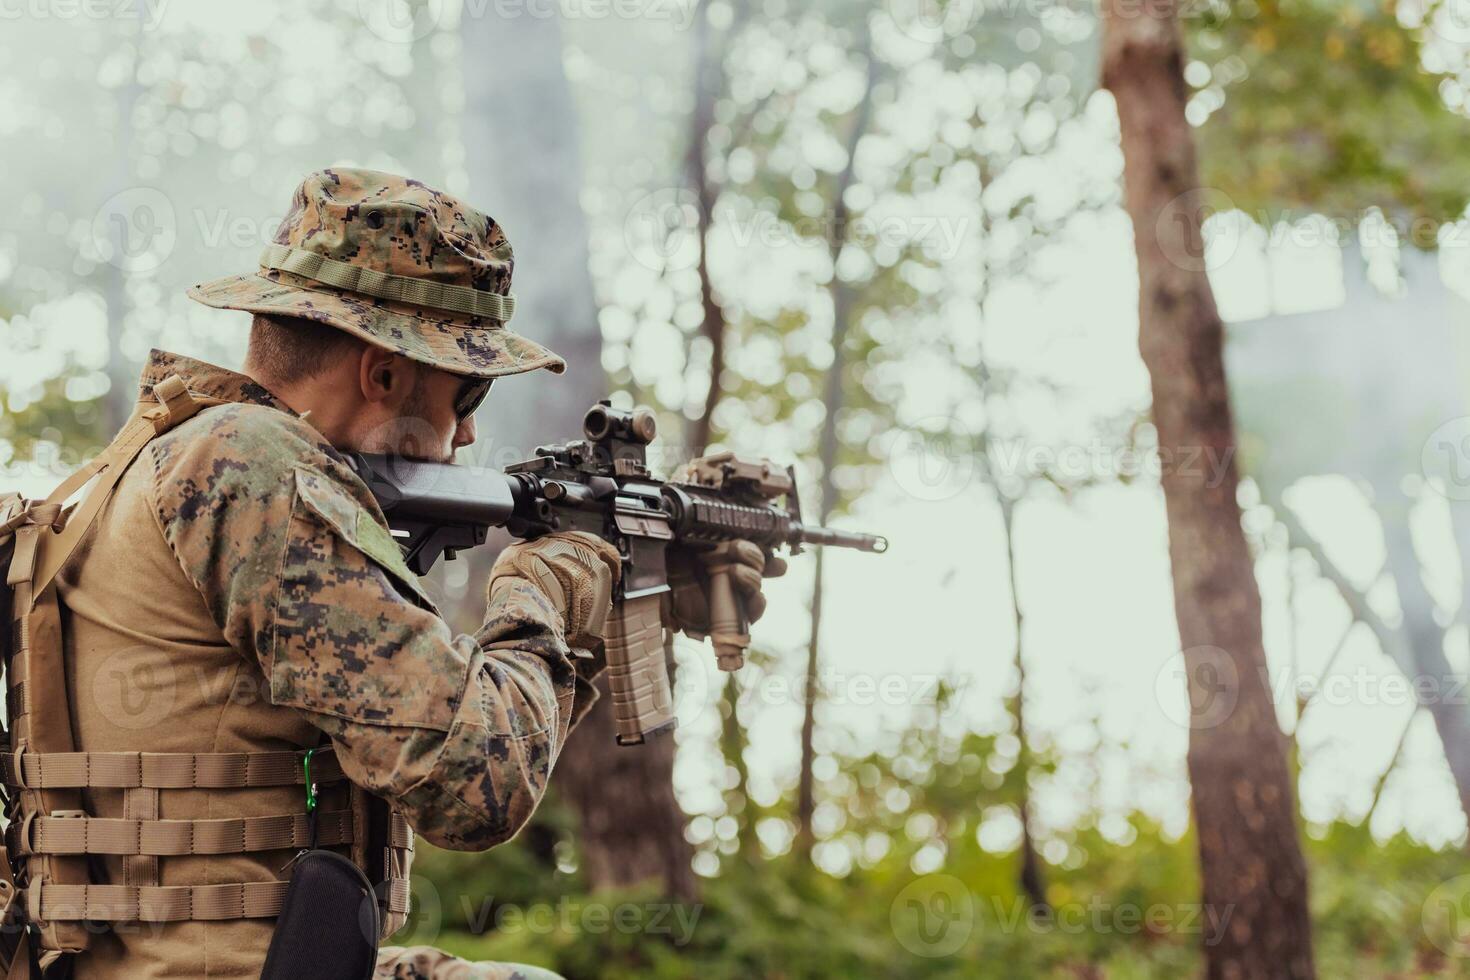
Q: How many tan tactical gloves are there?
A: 2